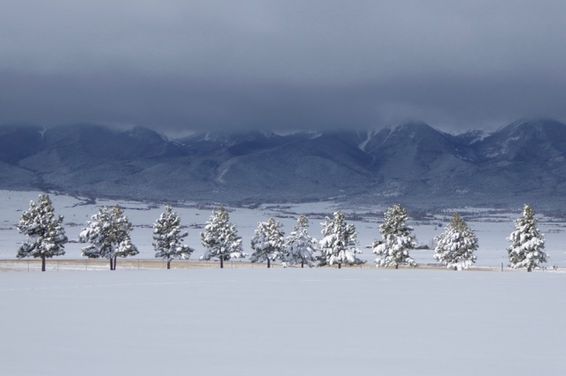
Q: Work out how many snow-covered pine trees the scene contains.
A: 10